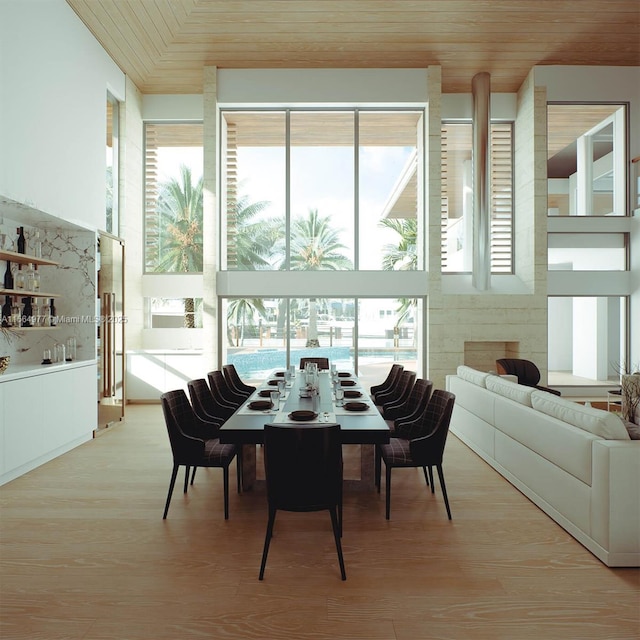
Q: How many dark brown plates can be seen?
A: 9